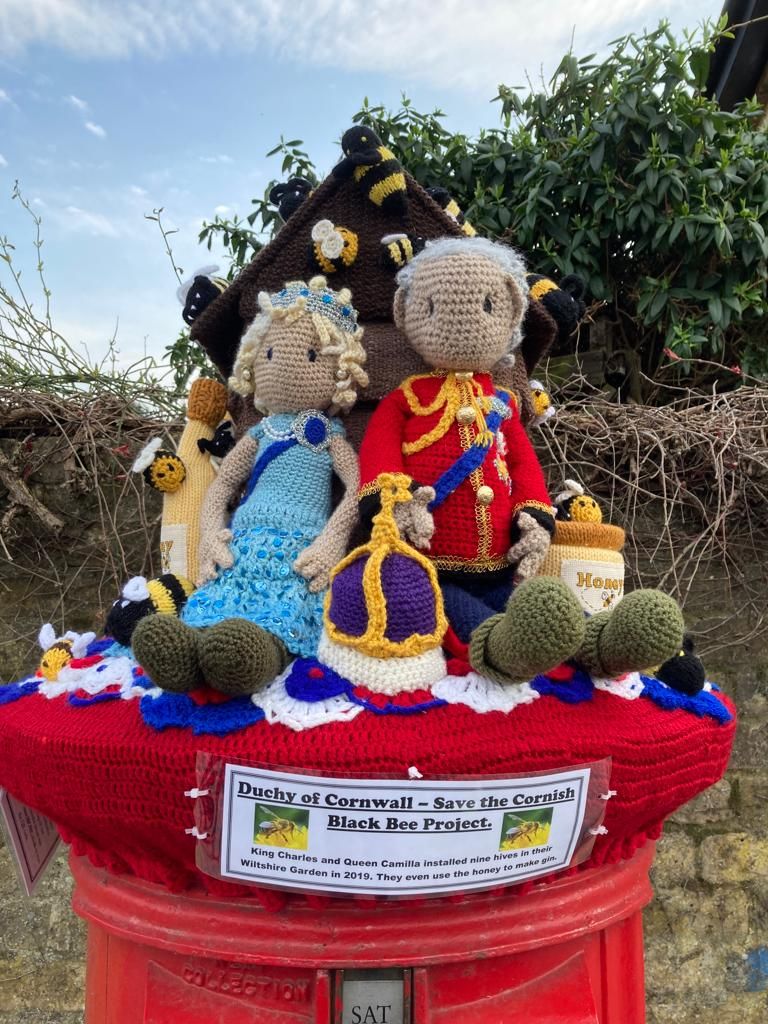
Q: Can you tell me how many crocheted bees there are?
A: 14